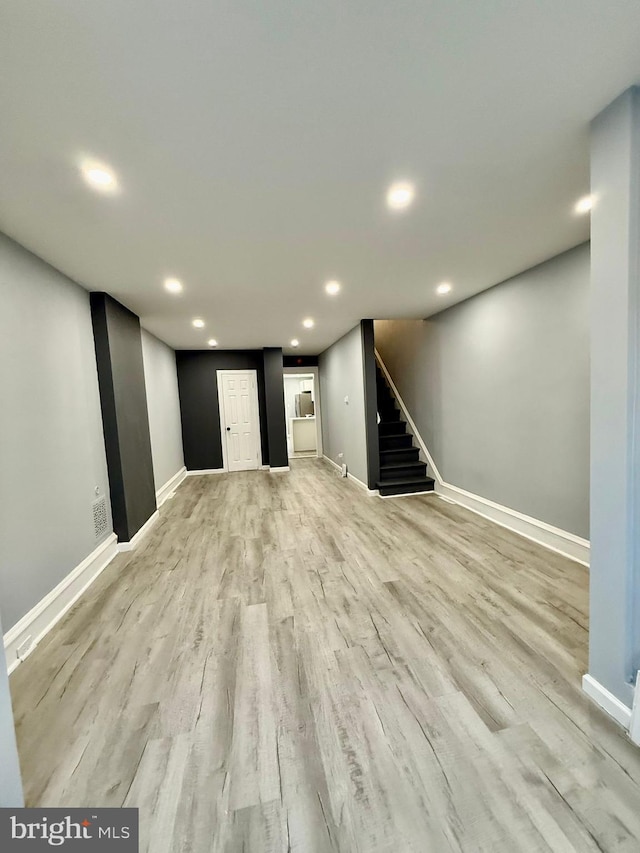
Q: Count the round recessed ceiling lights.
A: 10